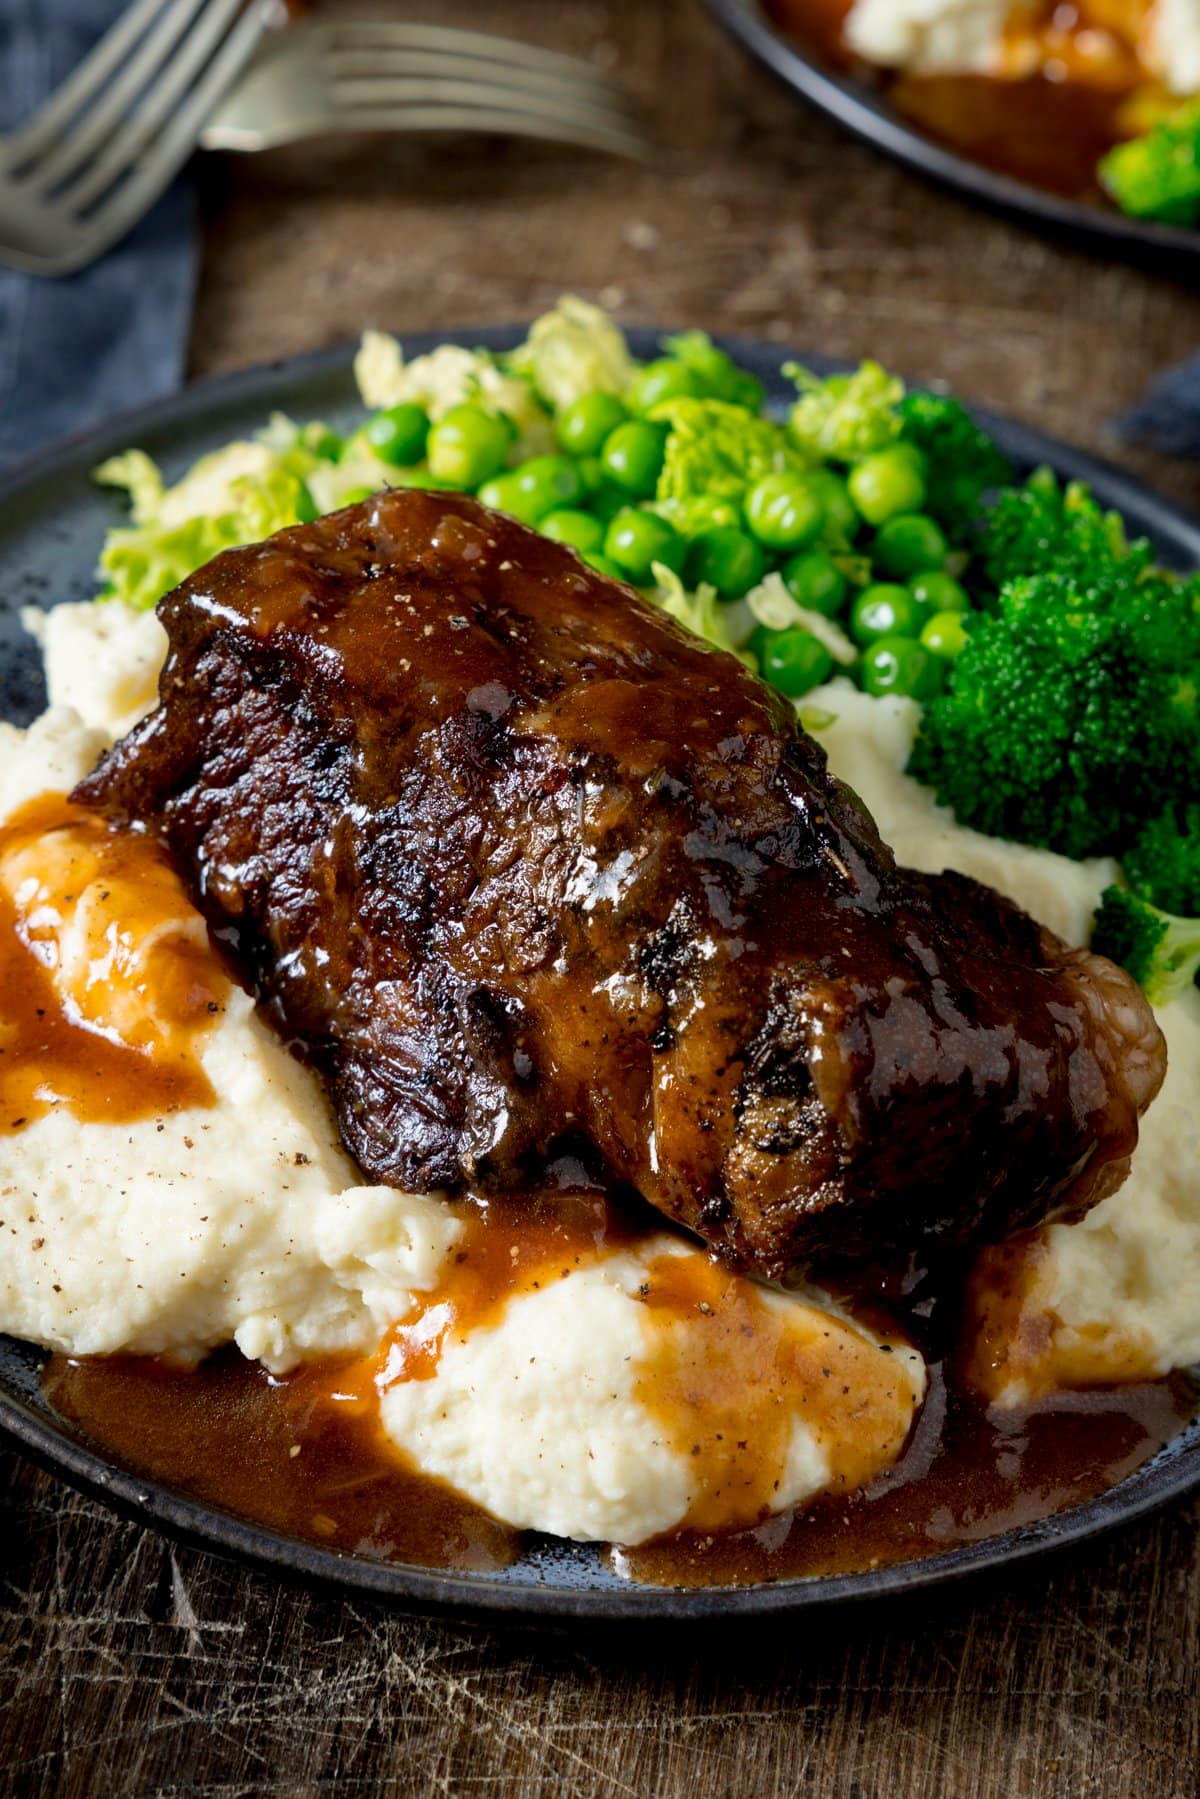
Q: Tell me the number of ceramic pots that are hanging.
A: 0